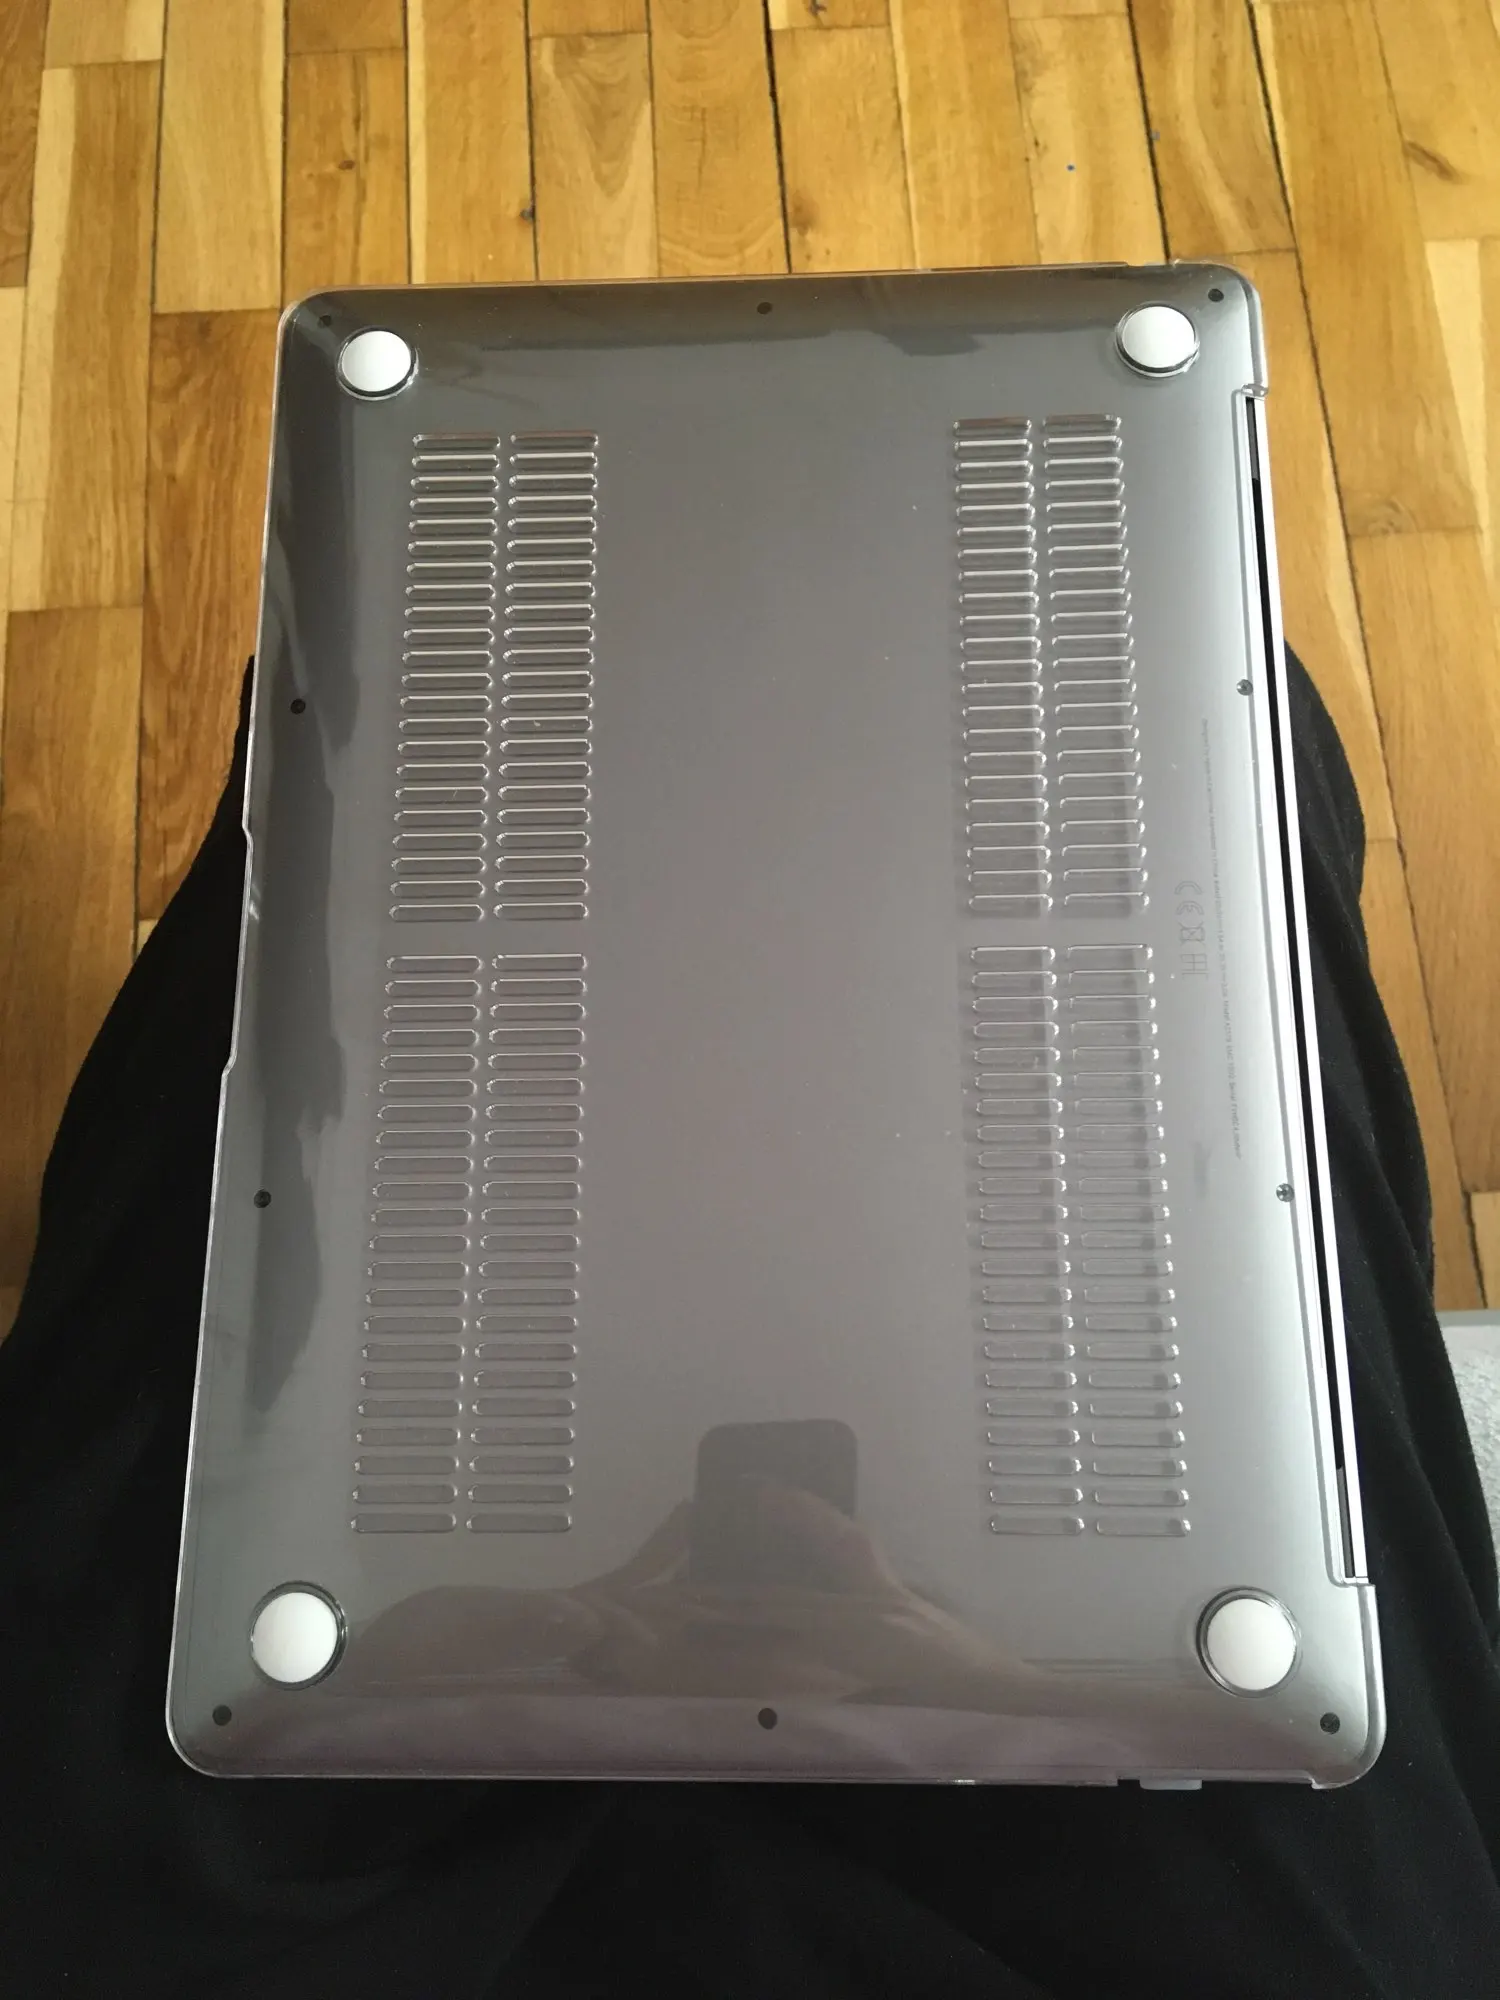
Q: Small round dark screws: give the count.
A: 10